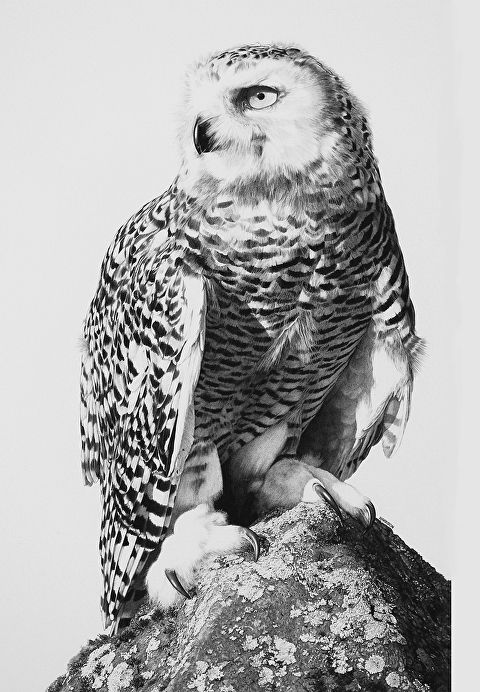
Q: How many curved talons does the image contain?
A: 4